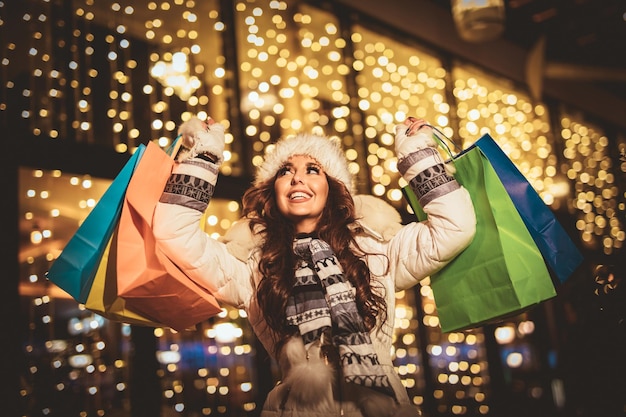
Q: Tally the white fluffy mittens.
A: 2